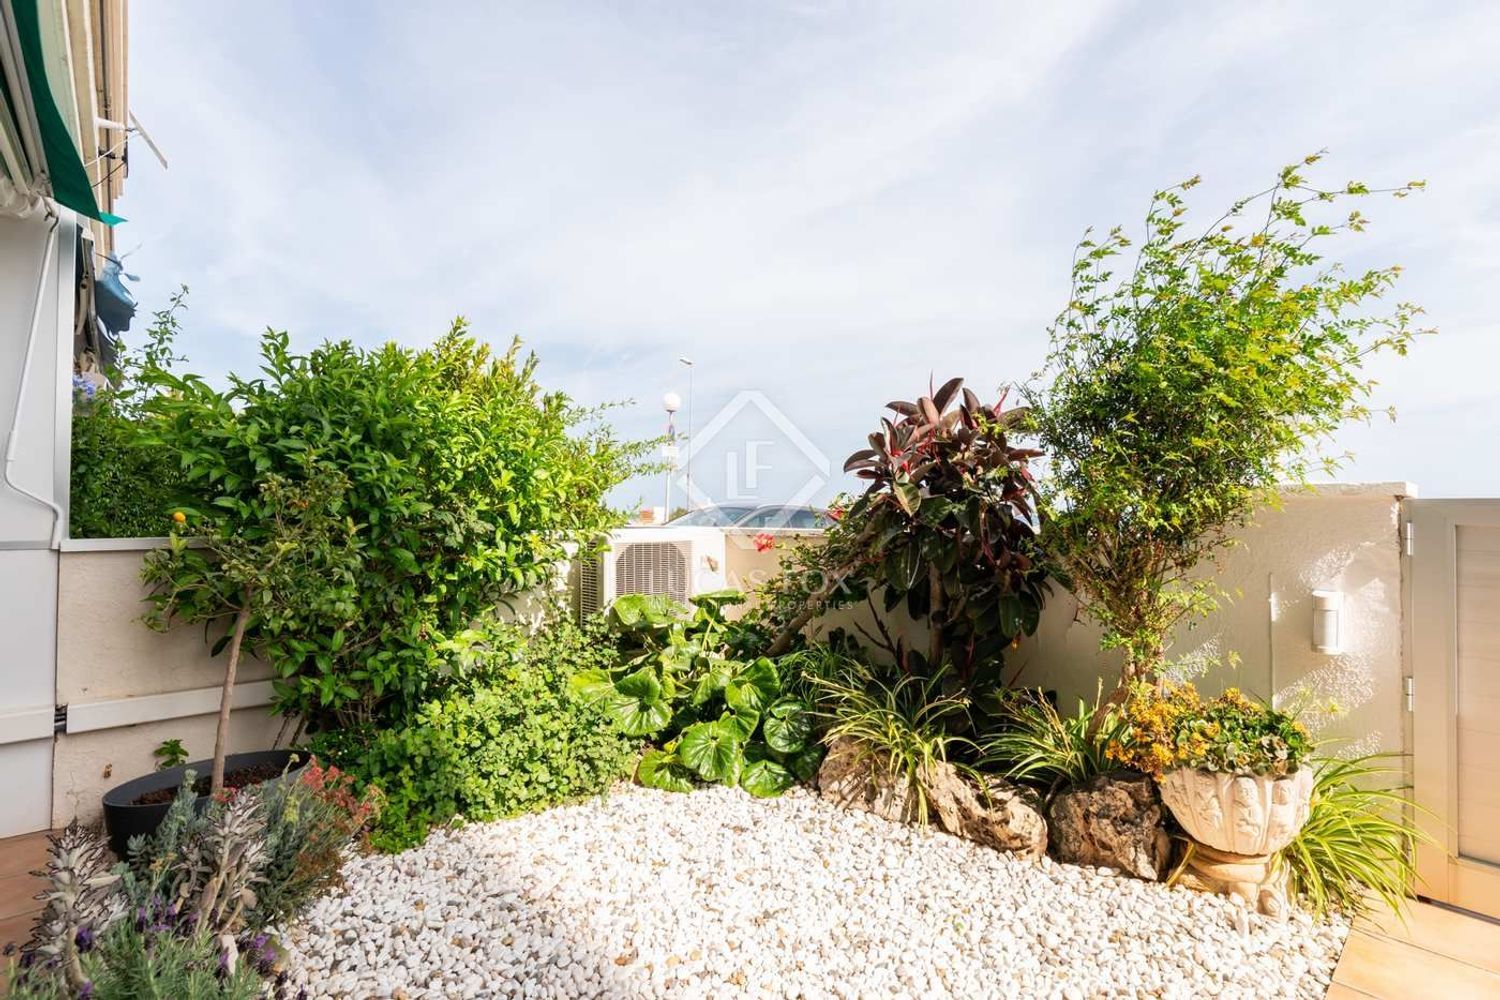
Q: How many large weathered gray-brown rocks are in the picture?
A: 3